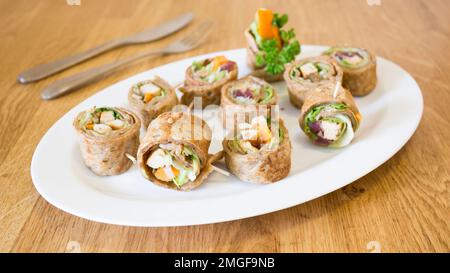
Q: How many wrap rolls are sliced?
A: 10